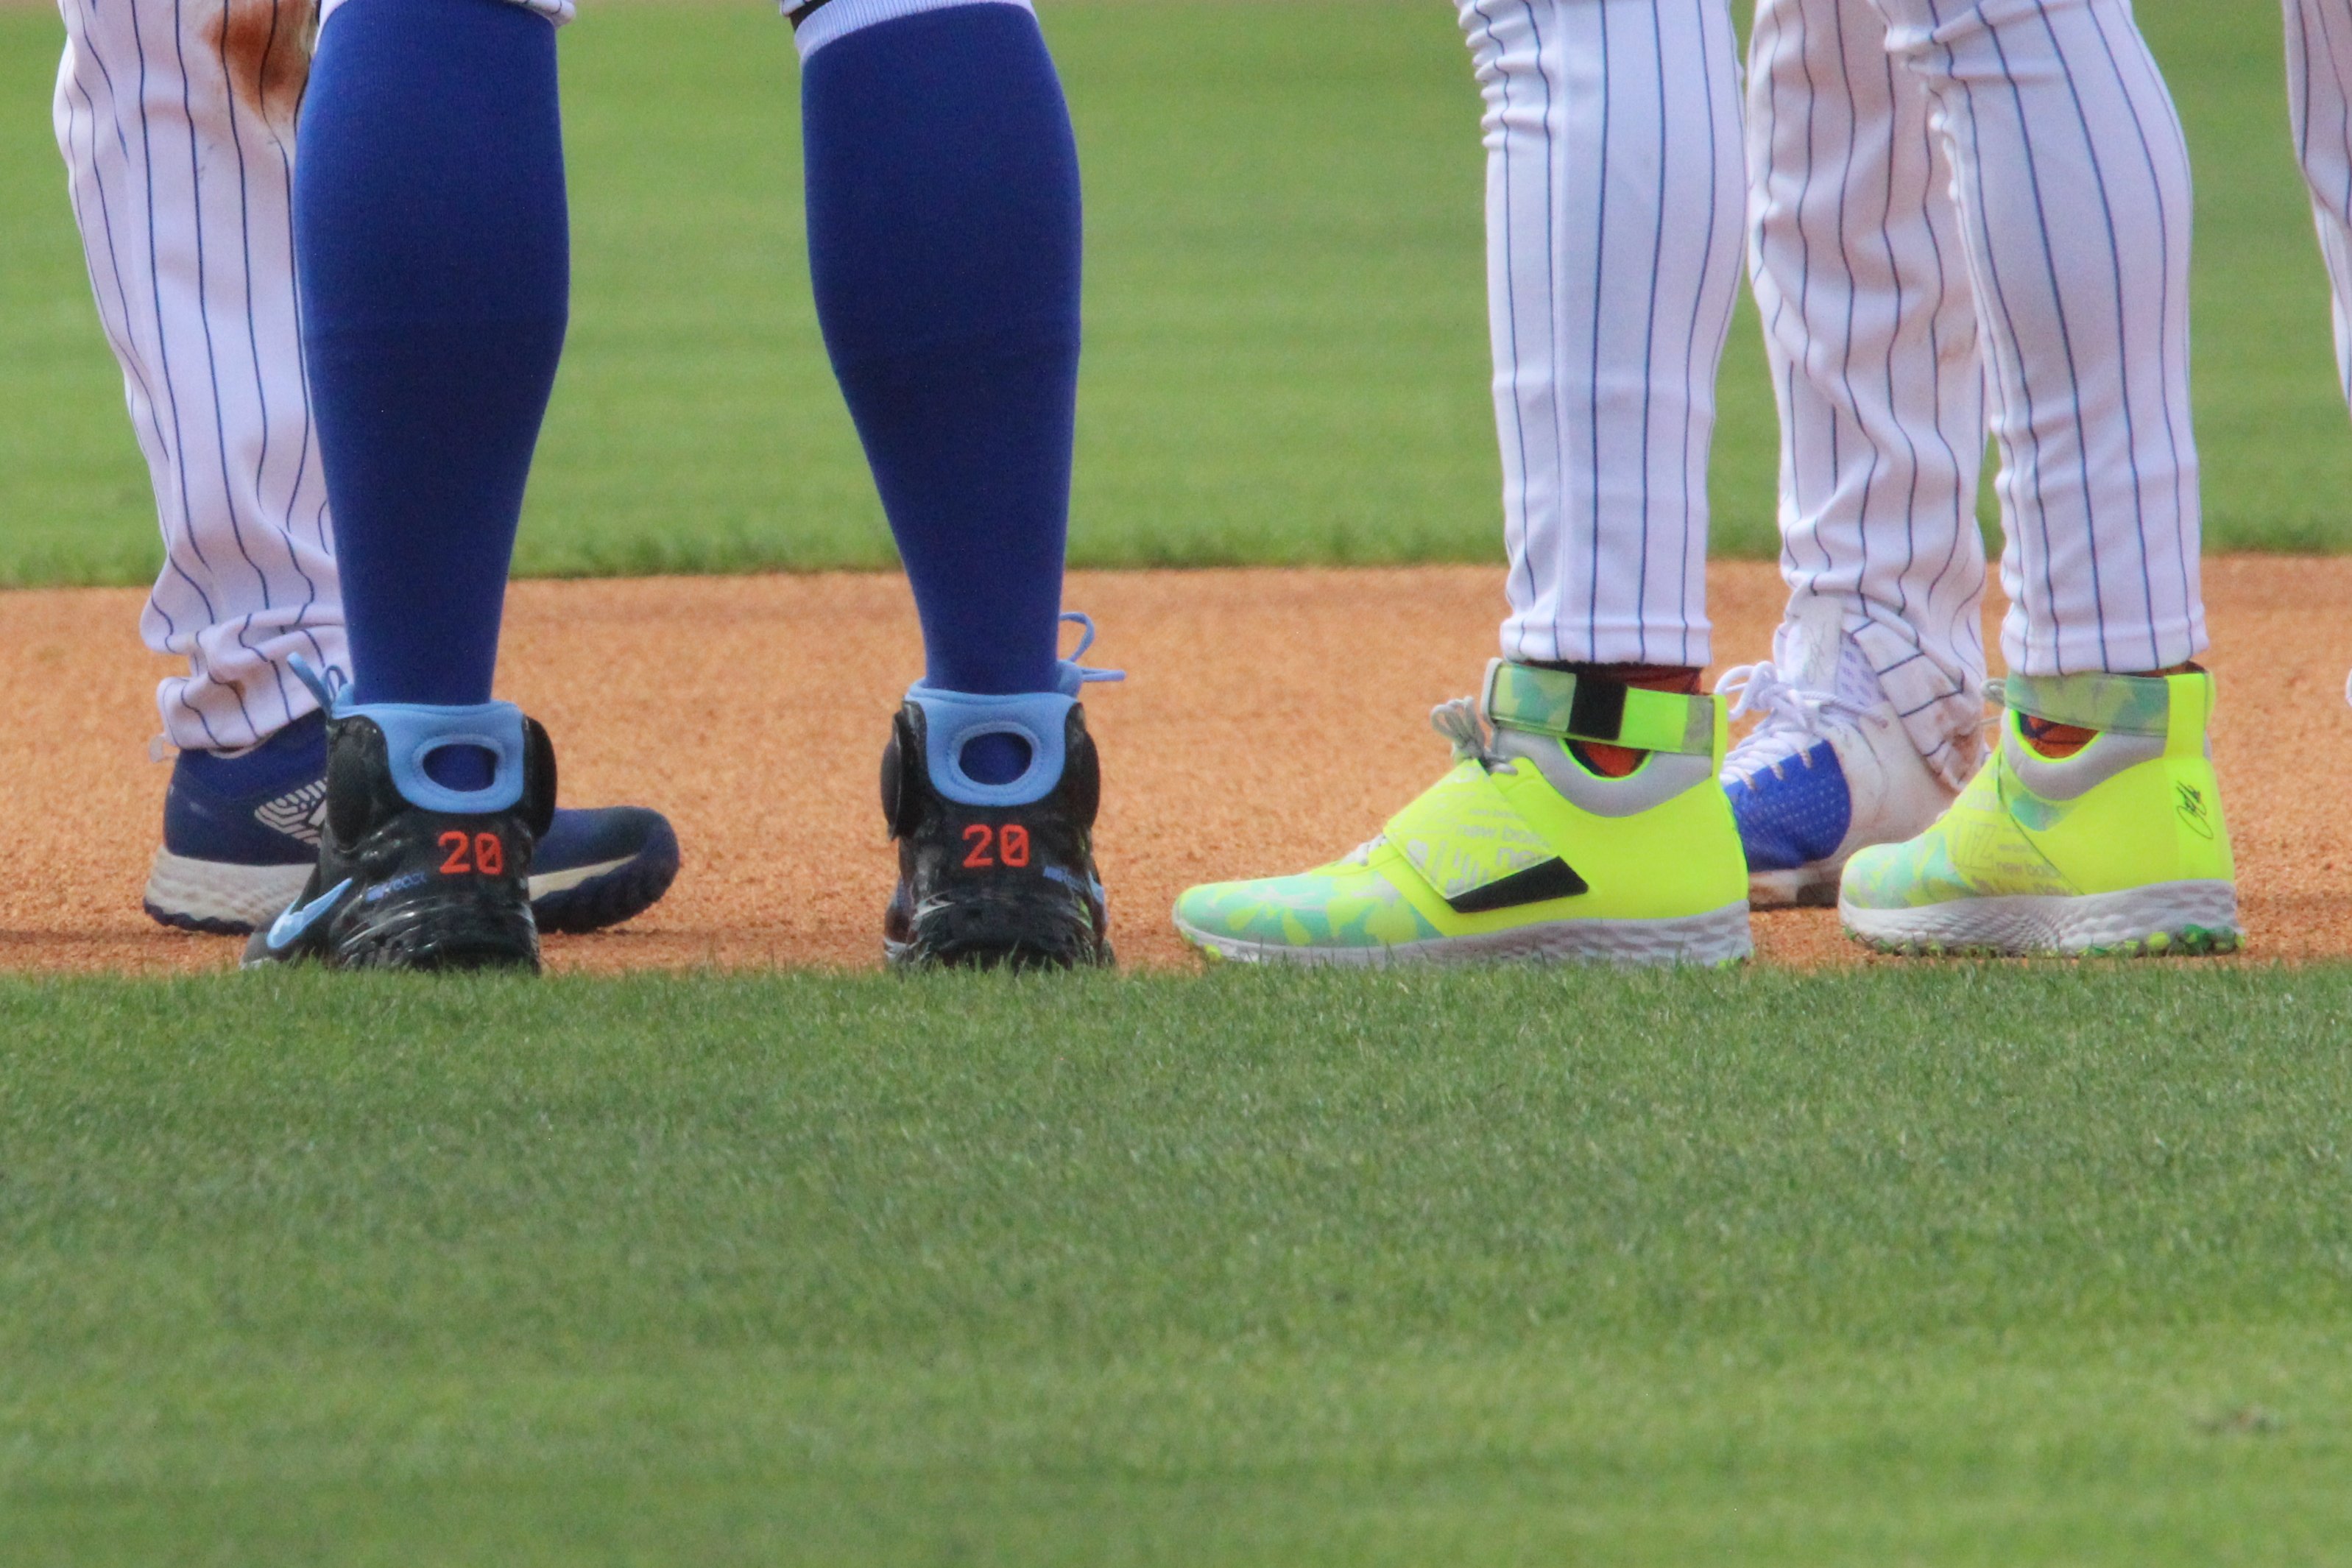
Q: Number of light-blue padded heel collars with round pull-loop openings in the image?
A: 2